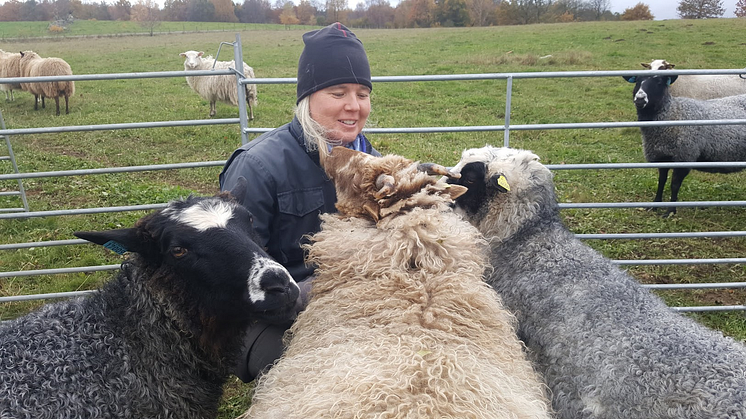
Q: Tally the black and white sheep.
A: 3